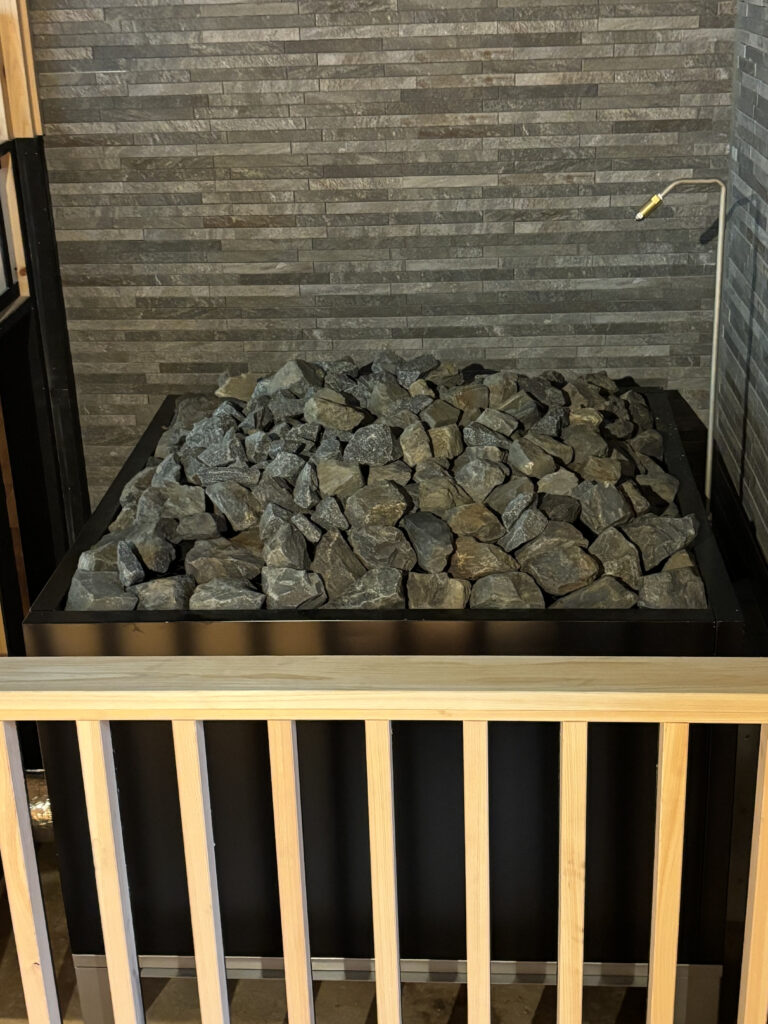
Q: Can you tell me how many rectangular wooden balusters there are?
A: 9